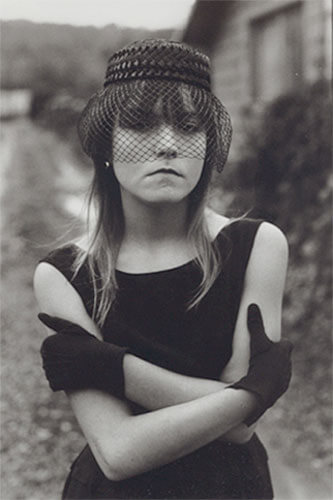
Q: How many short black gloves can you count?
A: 2